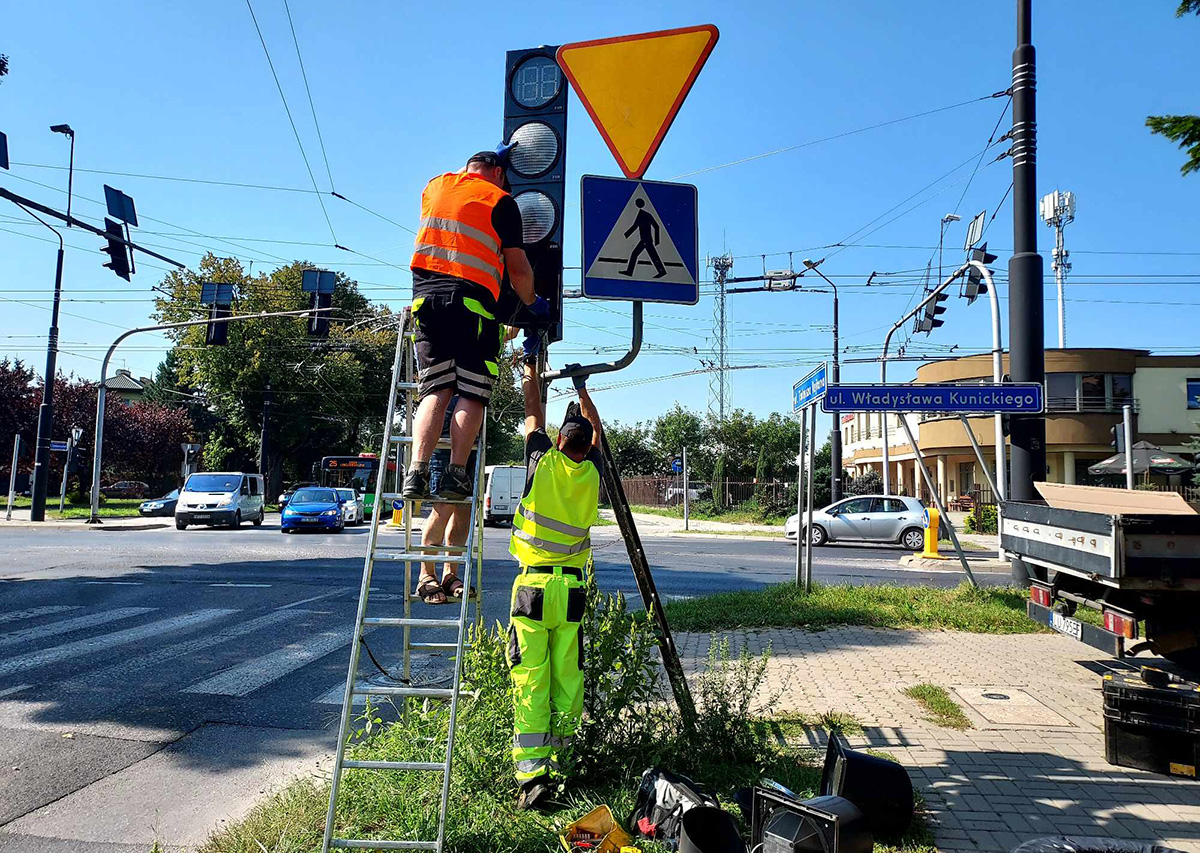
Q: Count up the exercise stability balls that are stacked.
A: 0